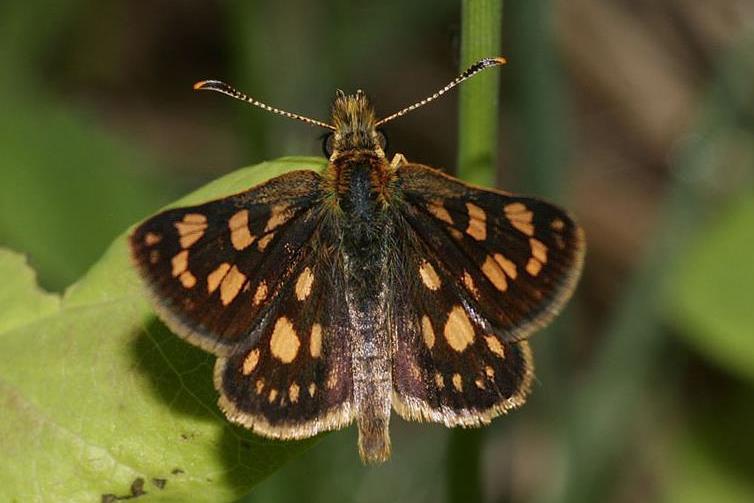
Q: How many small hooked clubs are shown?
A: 2